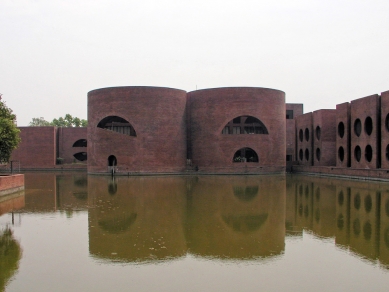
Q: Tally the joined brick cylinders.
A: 2